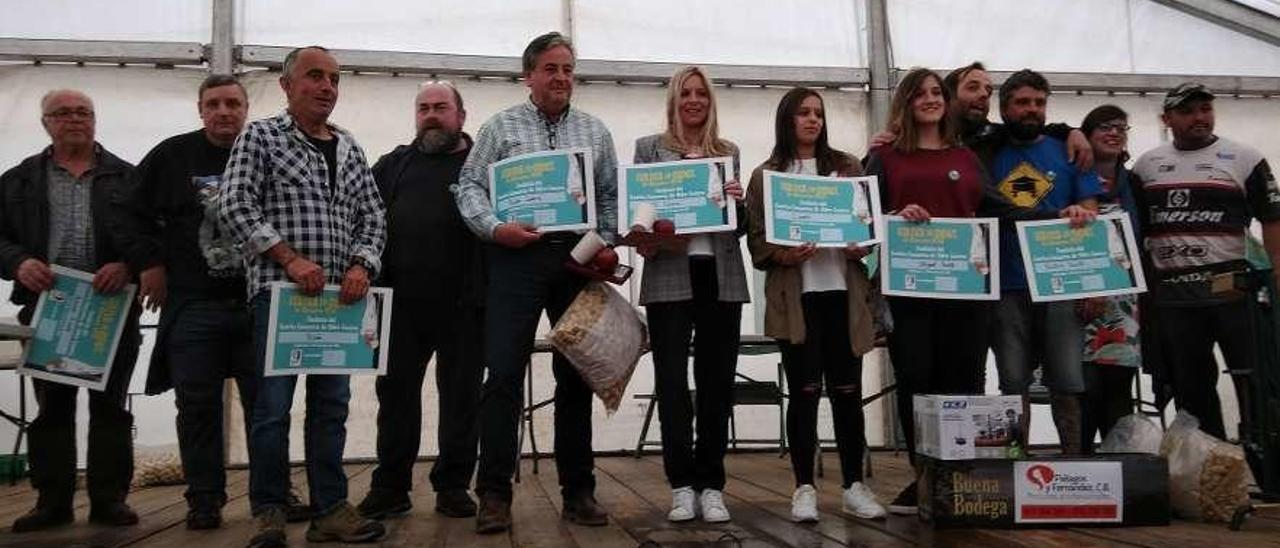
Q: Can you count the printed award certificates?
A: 7